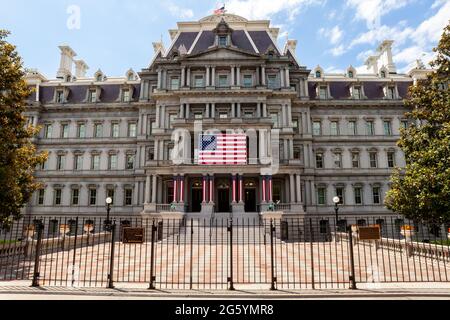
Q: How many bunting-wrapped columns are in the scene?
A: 8